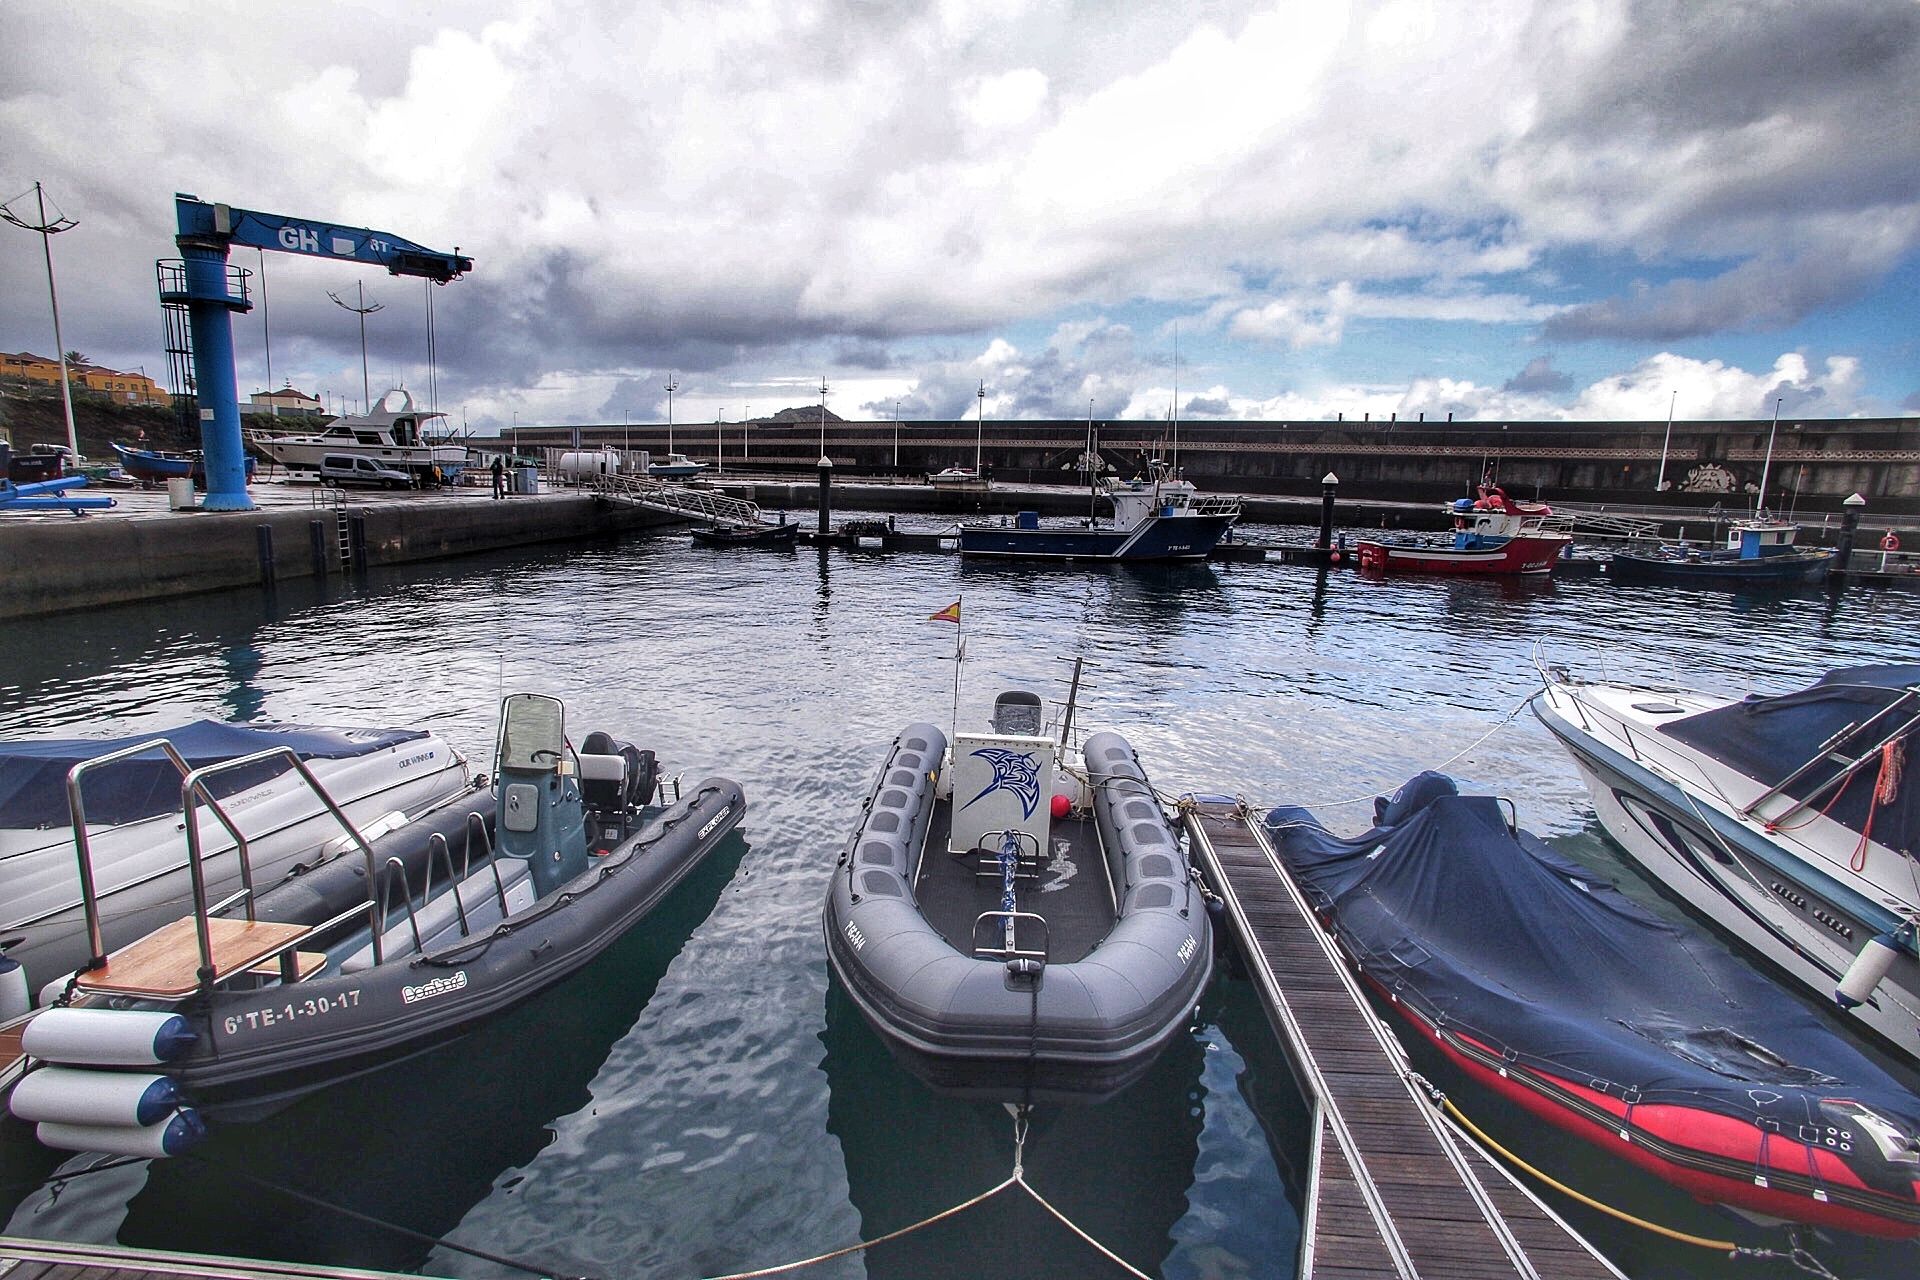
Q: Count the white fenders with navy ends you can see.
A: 5